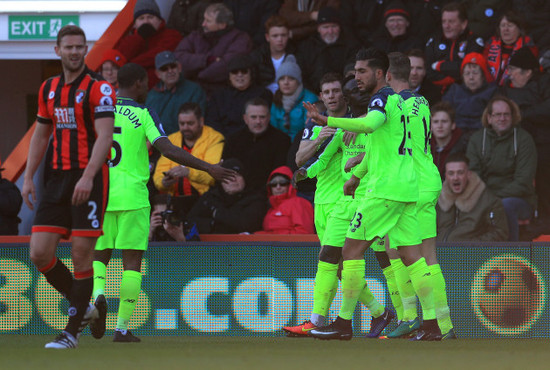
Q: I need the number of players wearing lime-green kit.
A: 5